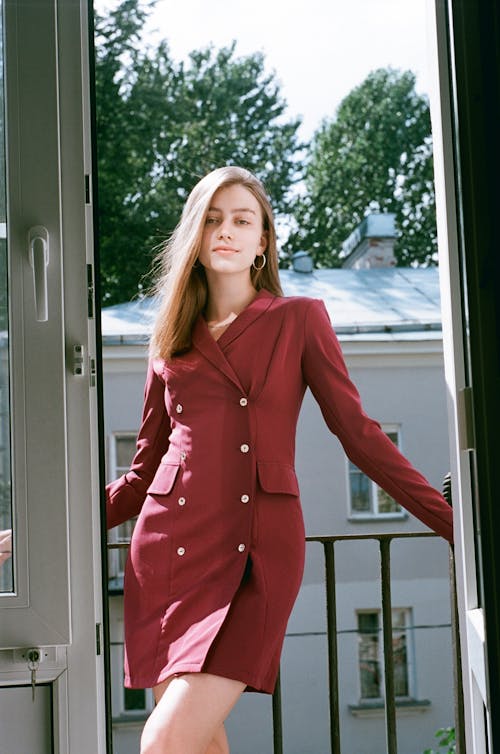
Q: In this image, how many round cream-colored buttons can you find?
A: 8